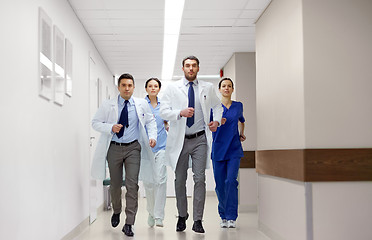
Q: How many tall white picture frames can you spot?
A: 3